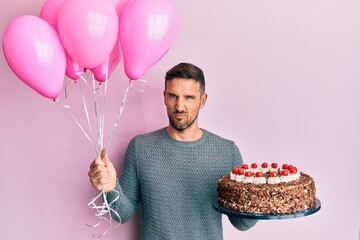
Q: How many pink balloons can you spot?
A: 5